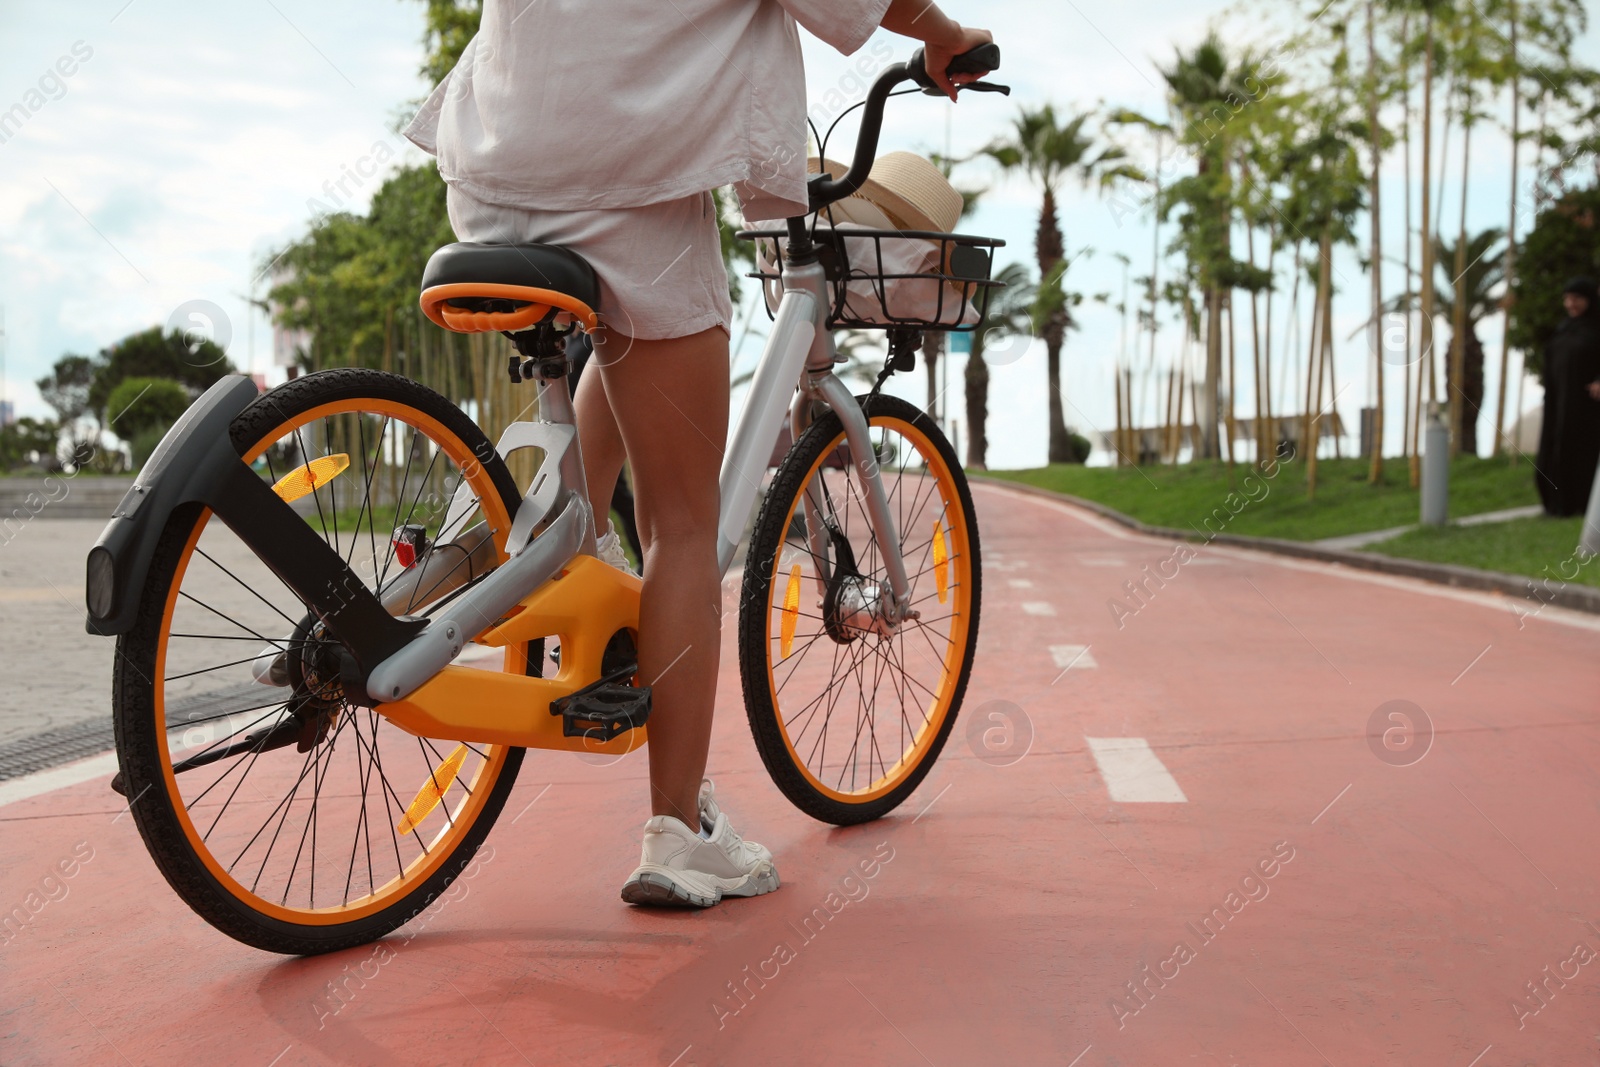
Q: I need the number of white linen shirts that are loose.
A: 1